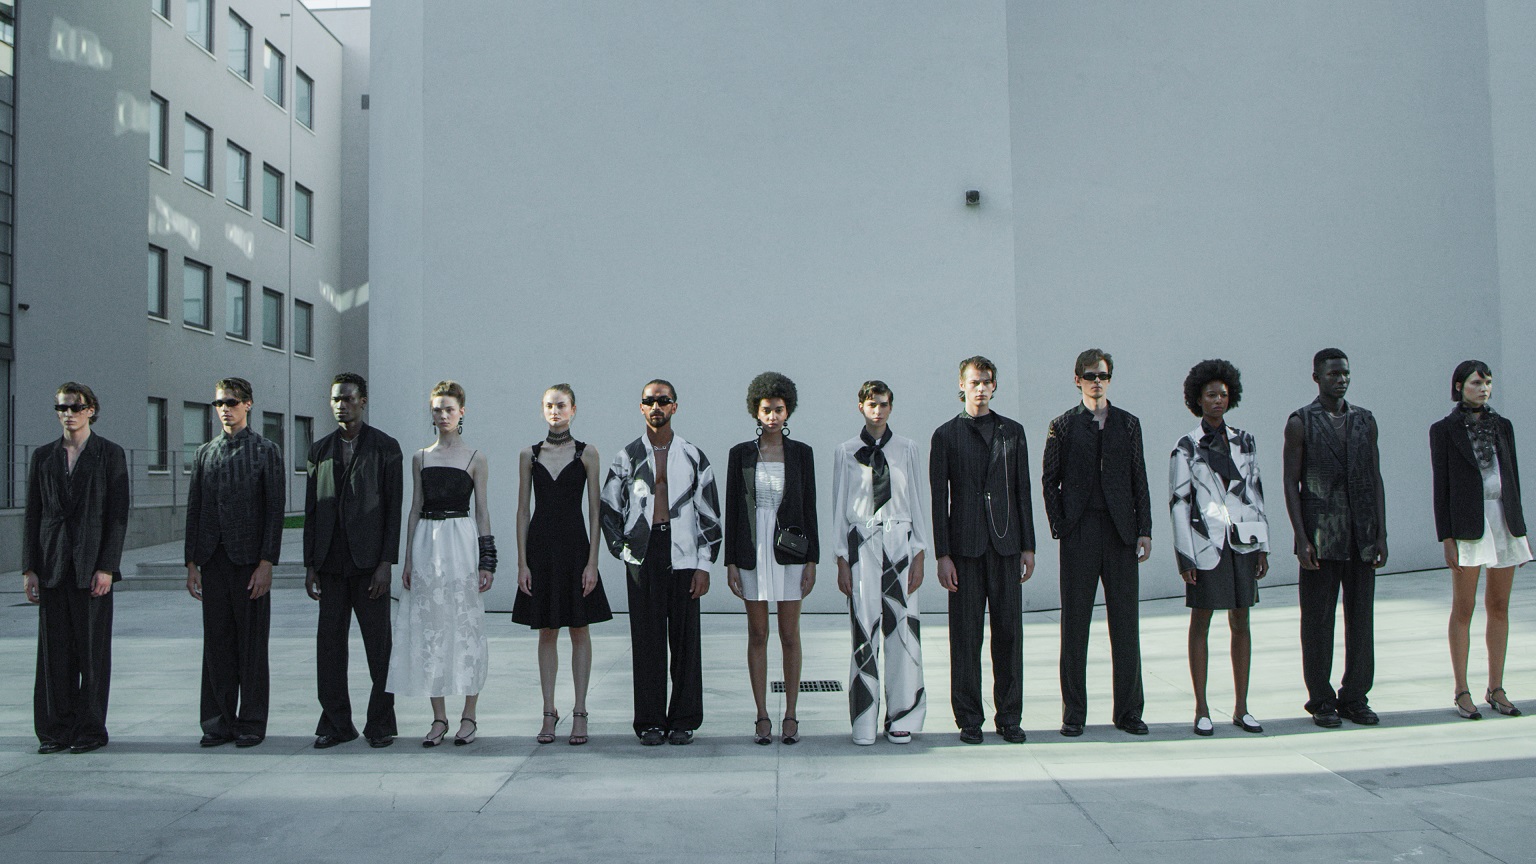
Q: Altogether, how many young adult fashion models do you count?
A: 13